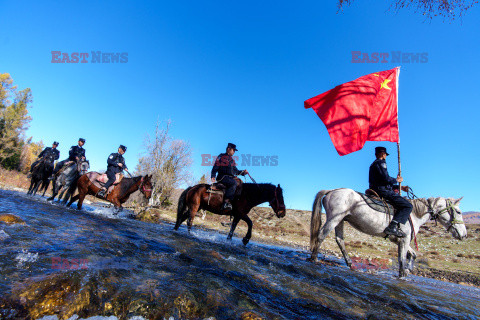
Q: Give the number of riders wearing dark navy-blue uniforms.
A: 5